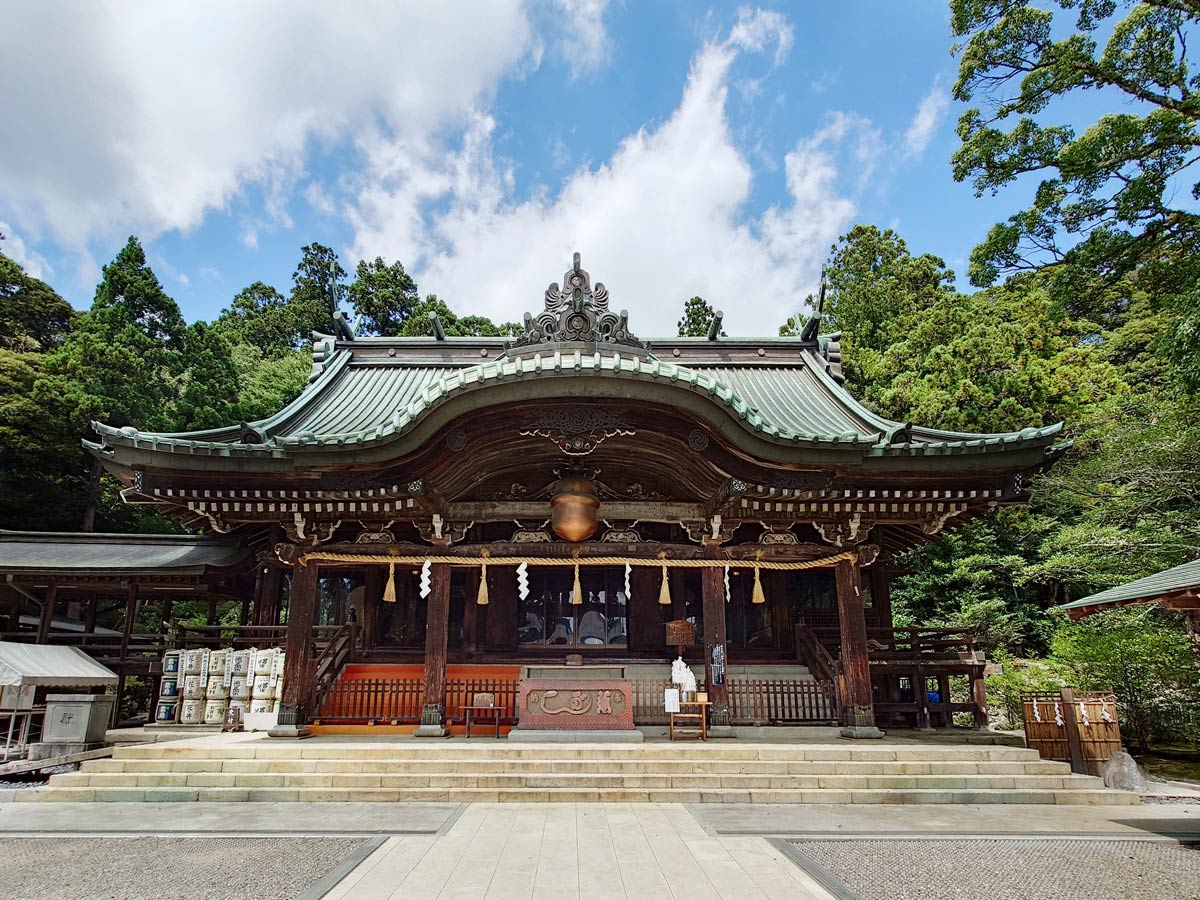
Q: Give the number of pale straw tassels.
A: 5